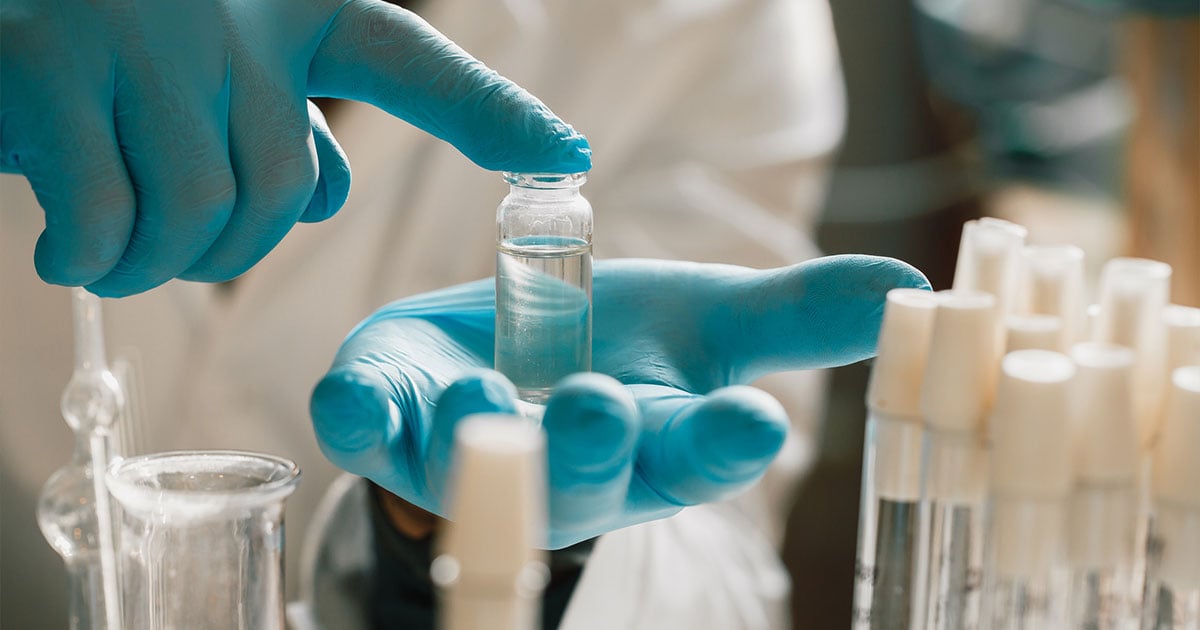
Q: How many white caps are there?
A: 11